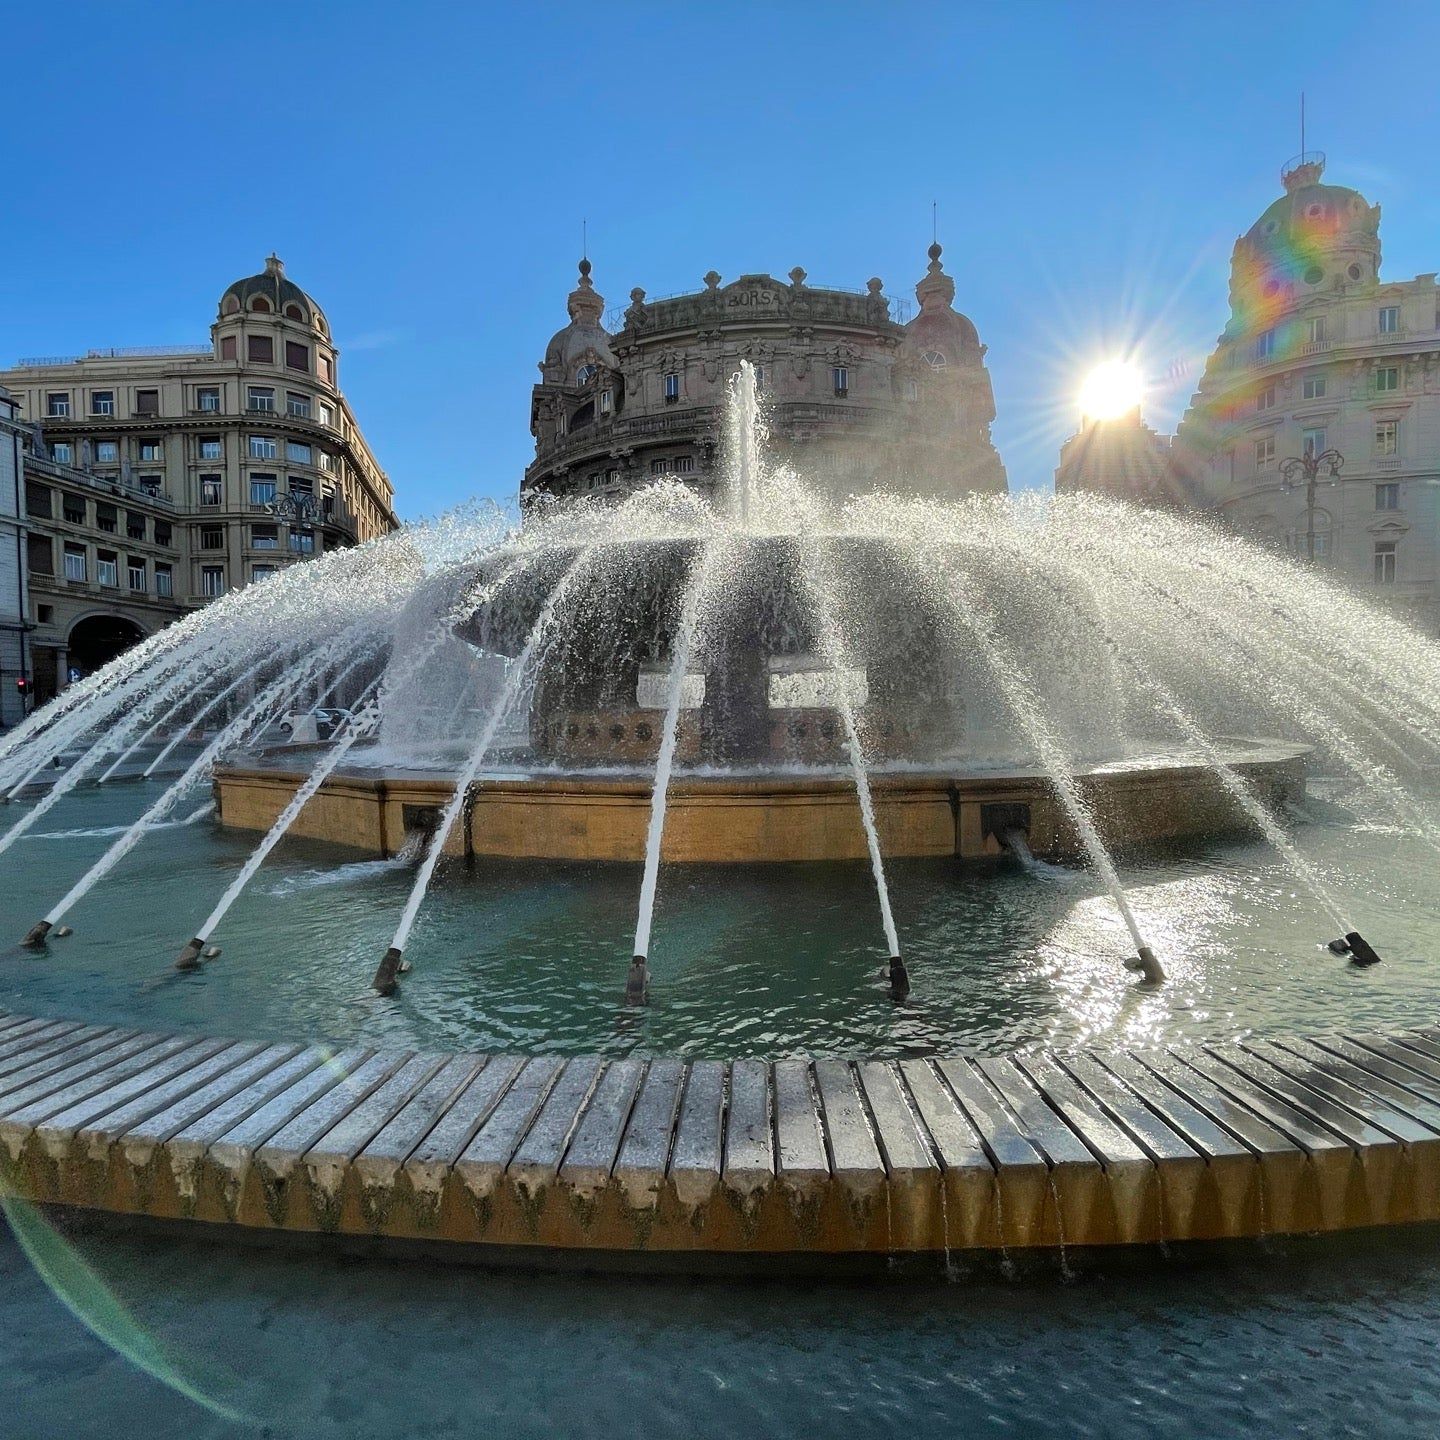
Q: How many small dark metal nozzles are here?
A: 7